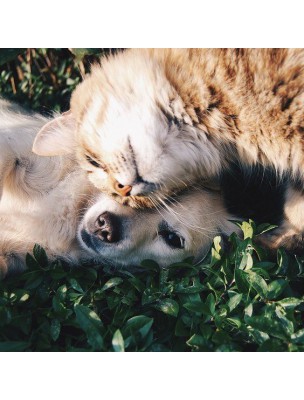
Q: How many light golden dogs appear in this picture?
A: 1